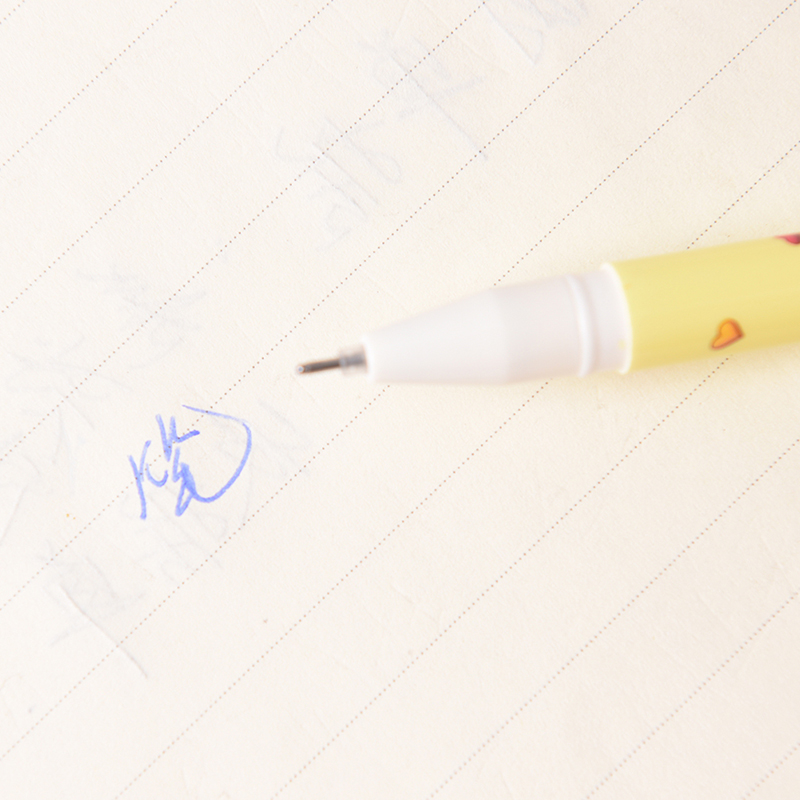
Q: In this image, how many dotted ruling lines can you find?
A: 11